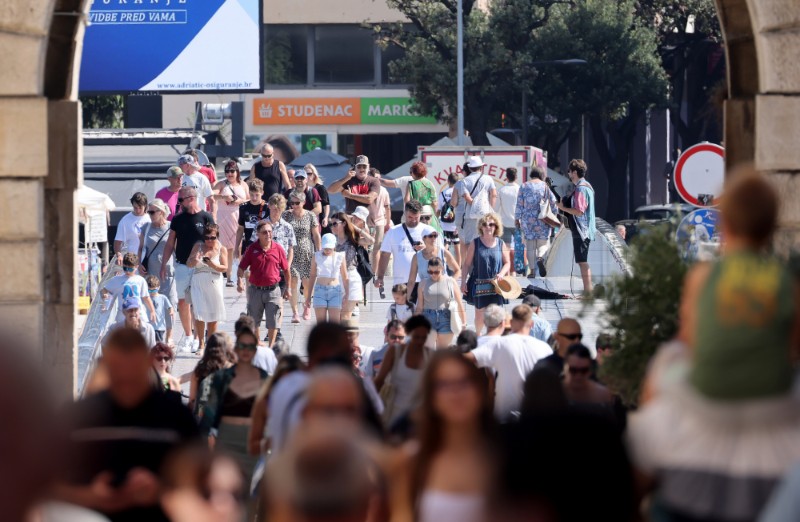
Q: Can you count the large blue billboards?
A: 1